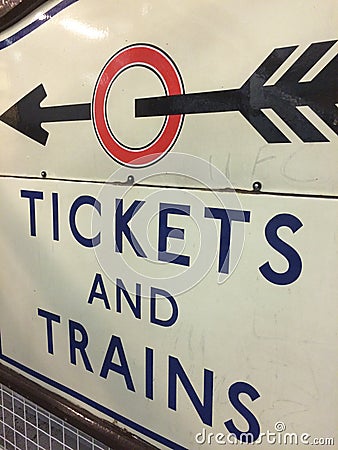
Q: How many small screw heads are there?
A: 3